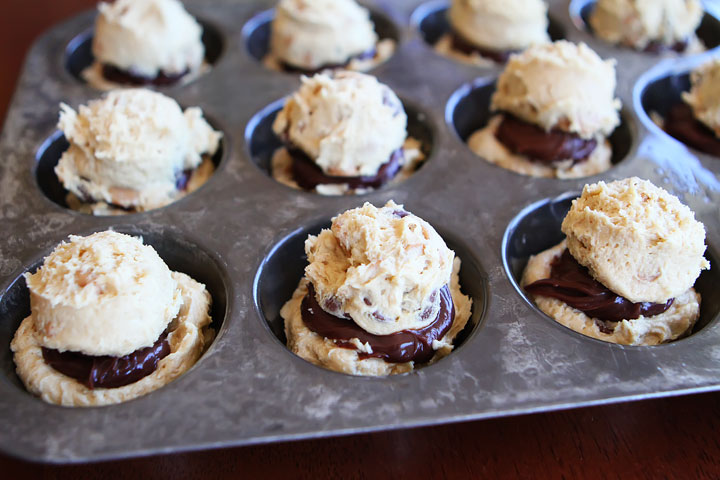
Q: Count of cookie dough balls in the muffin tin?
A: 11